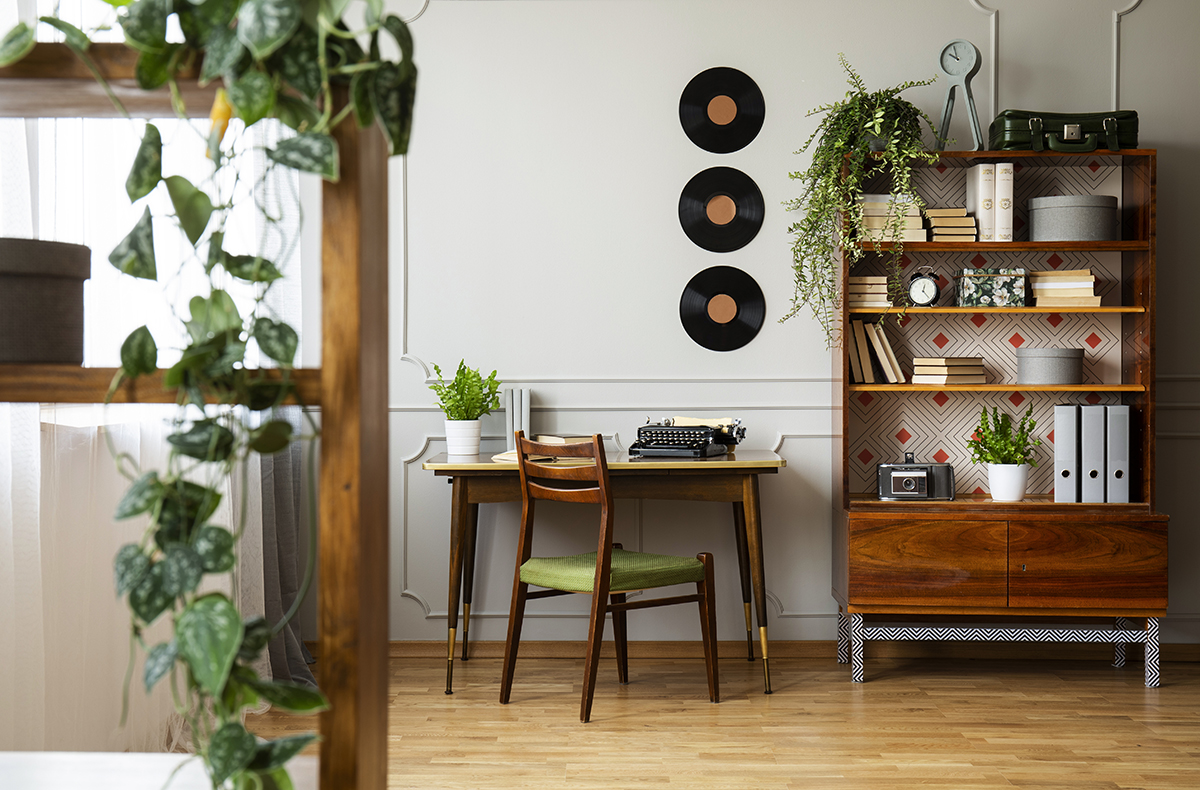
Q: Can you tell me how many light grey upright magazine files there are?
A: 3